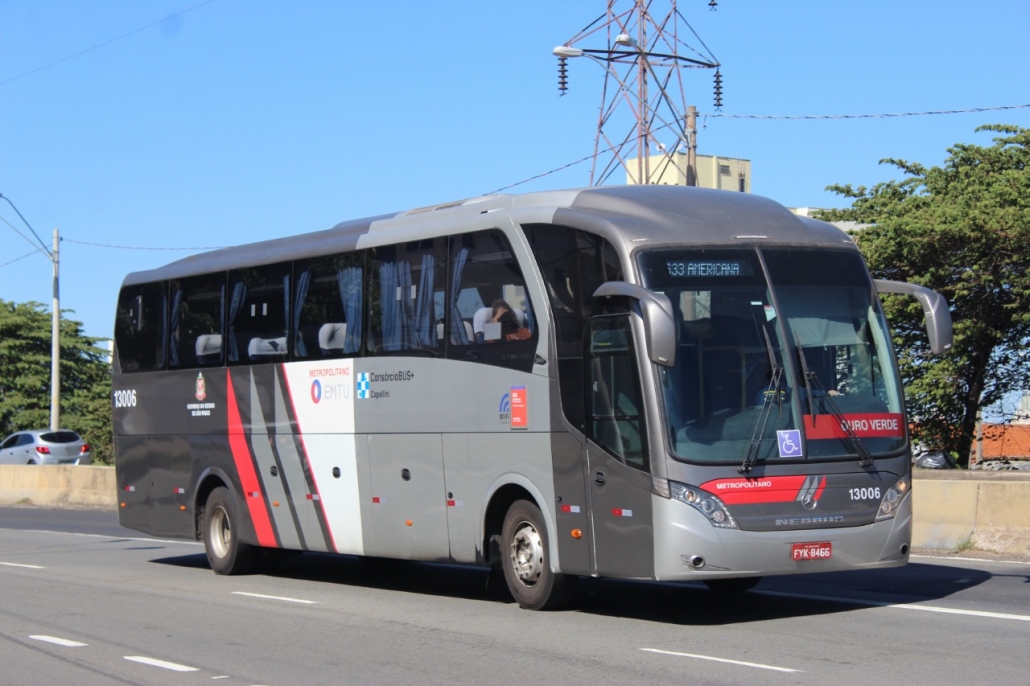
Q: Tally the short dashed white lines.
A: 5